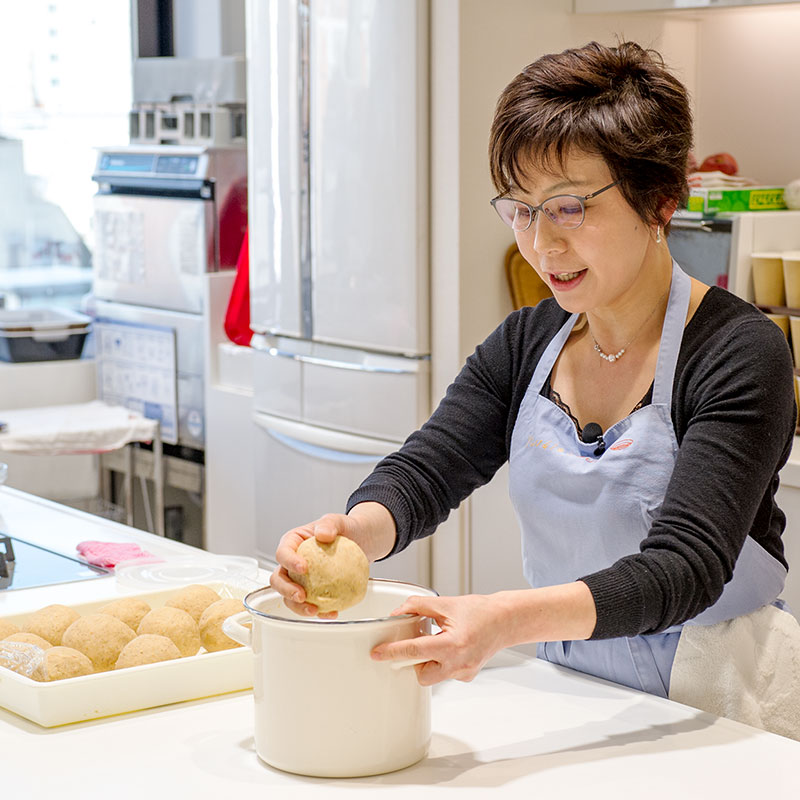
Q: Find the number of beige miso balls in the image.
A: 11